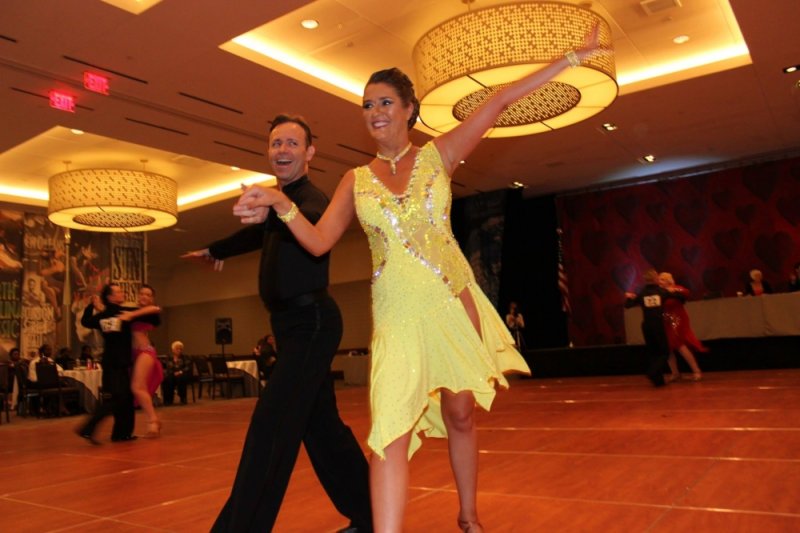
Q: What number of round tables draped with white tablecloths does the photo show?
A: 2